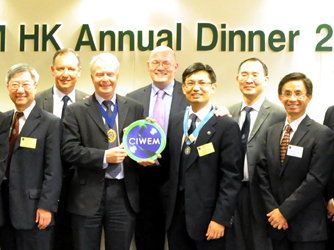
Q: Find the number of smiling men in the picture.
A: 7